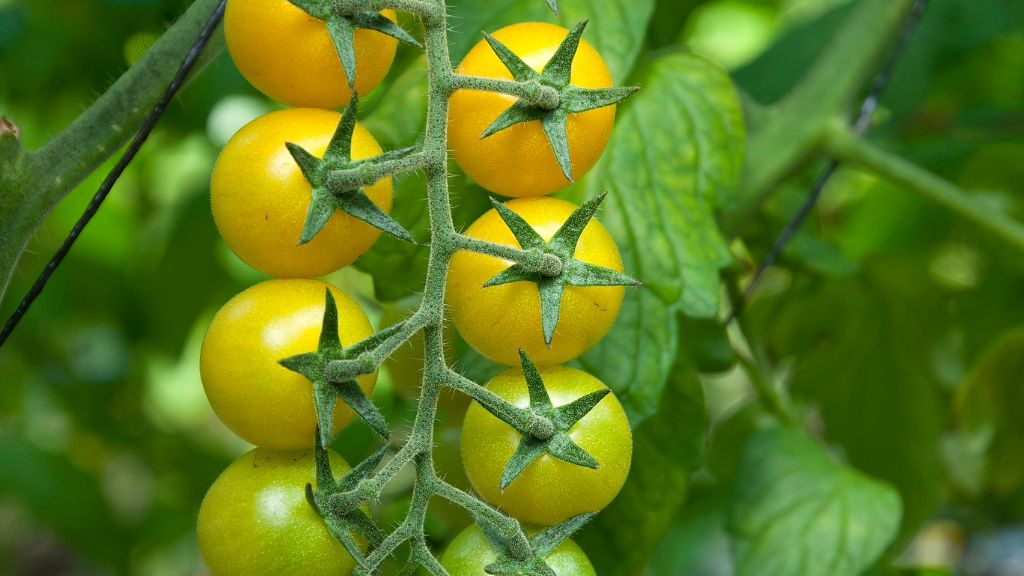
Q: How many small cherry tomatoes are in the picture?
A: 8